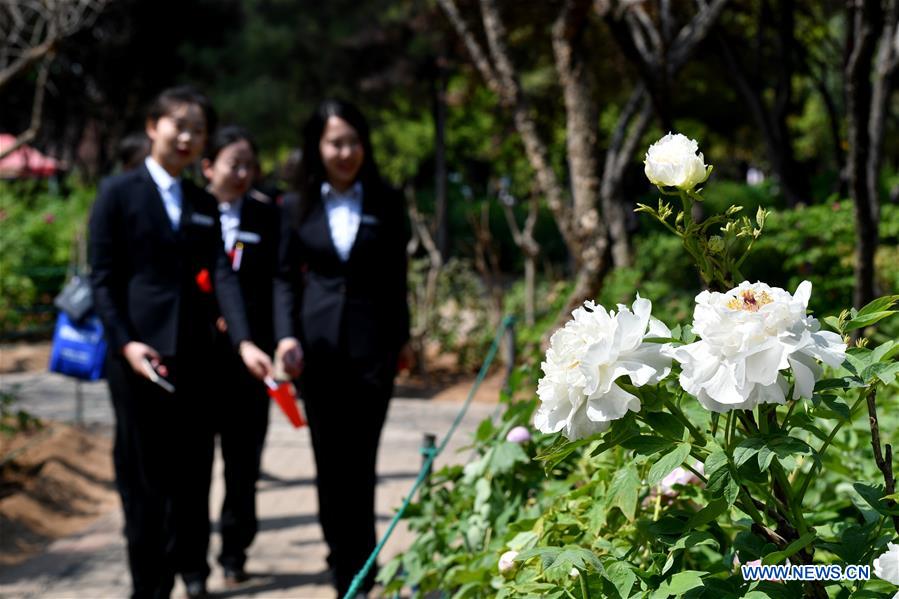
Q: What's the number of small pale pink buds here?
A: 2